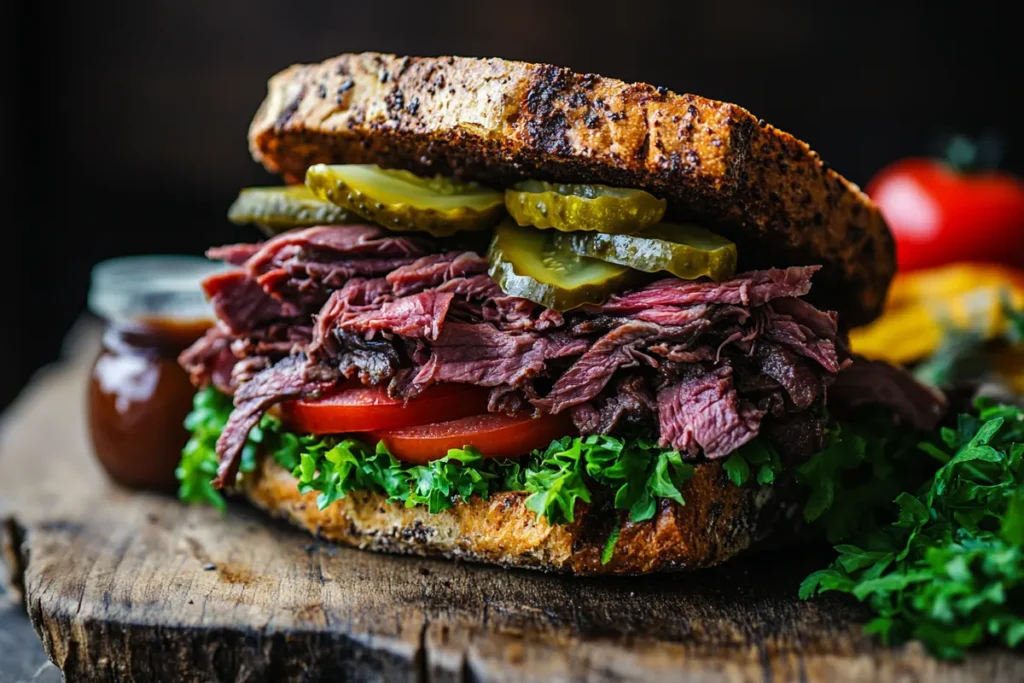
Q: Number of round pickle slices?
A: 5